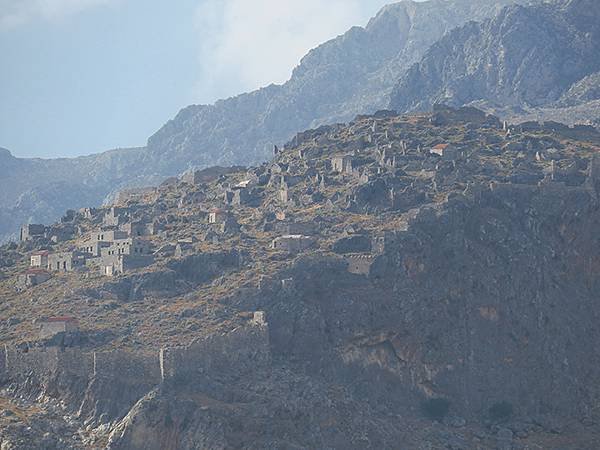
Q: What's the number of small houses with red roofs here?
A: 5